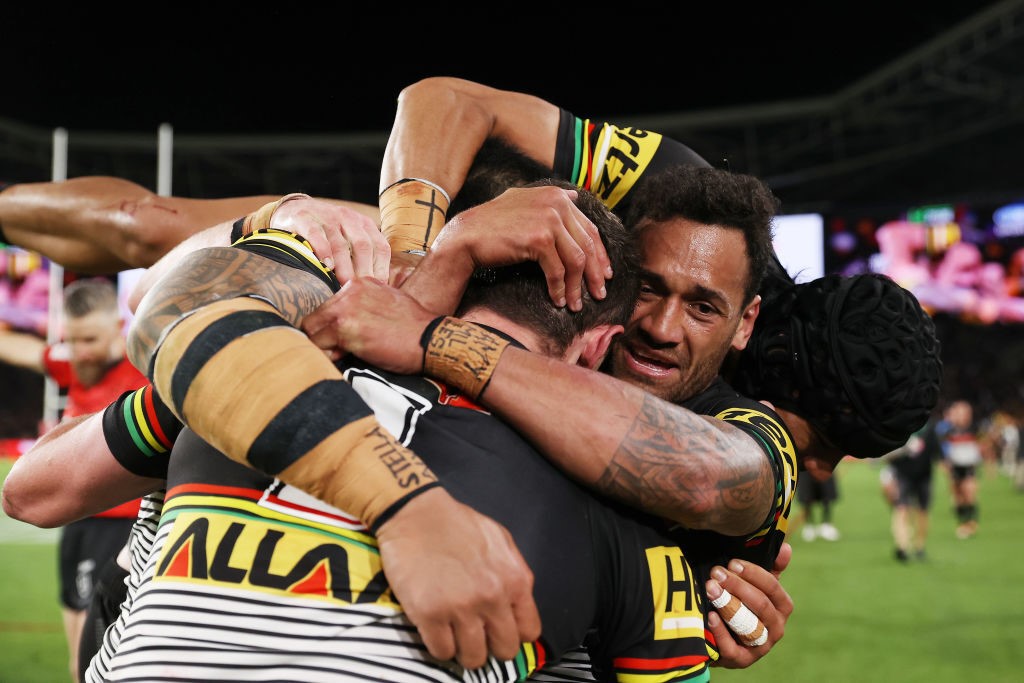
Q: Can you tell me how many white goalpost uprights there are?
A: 2